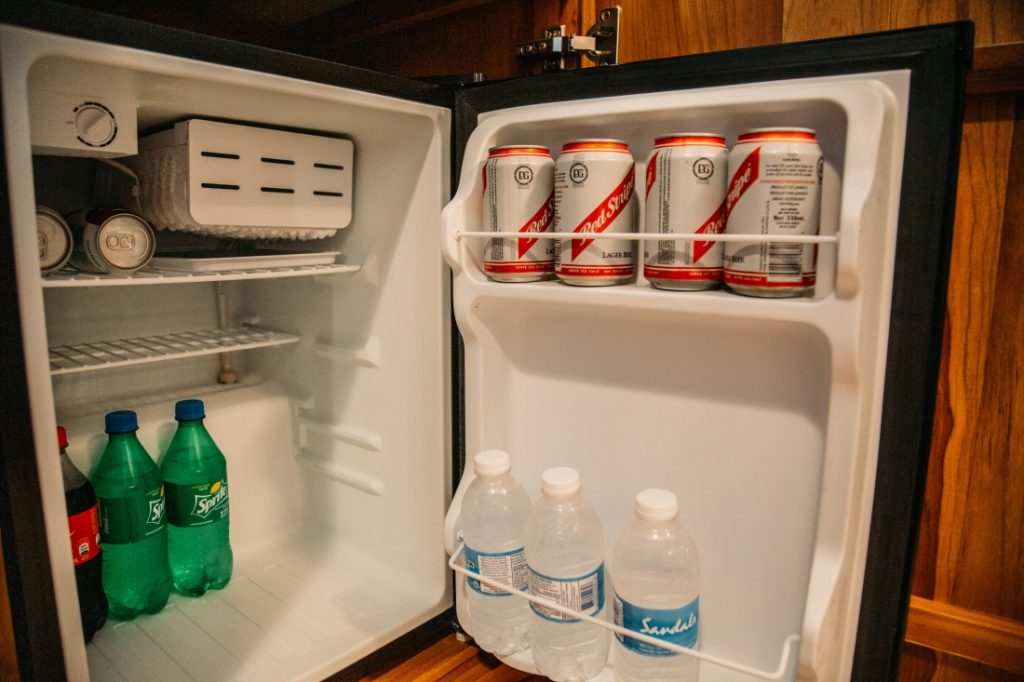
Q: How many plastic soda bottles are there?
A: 3